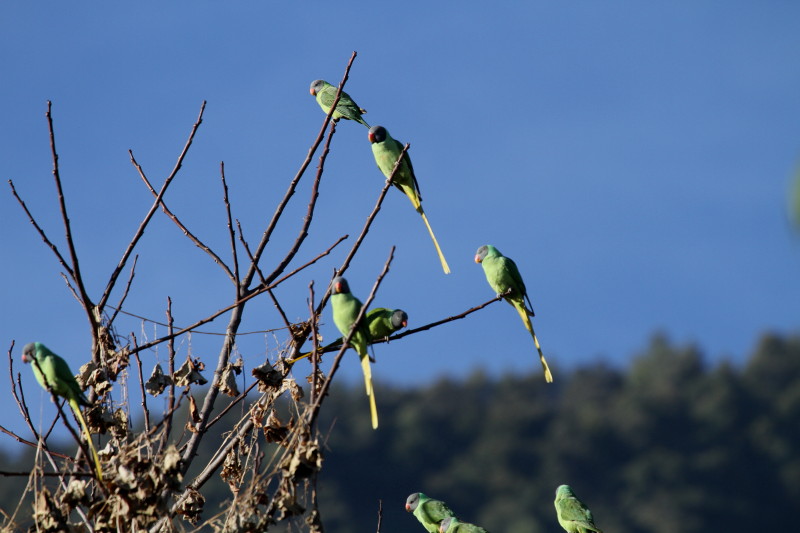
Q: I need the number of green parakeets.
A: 9